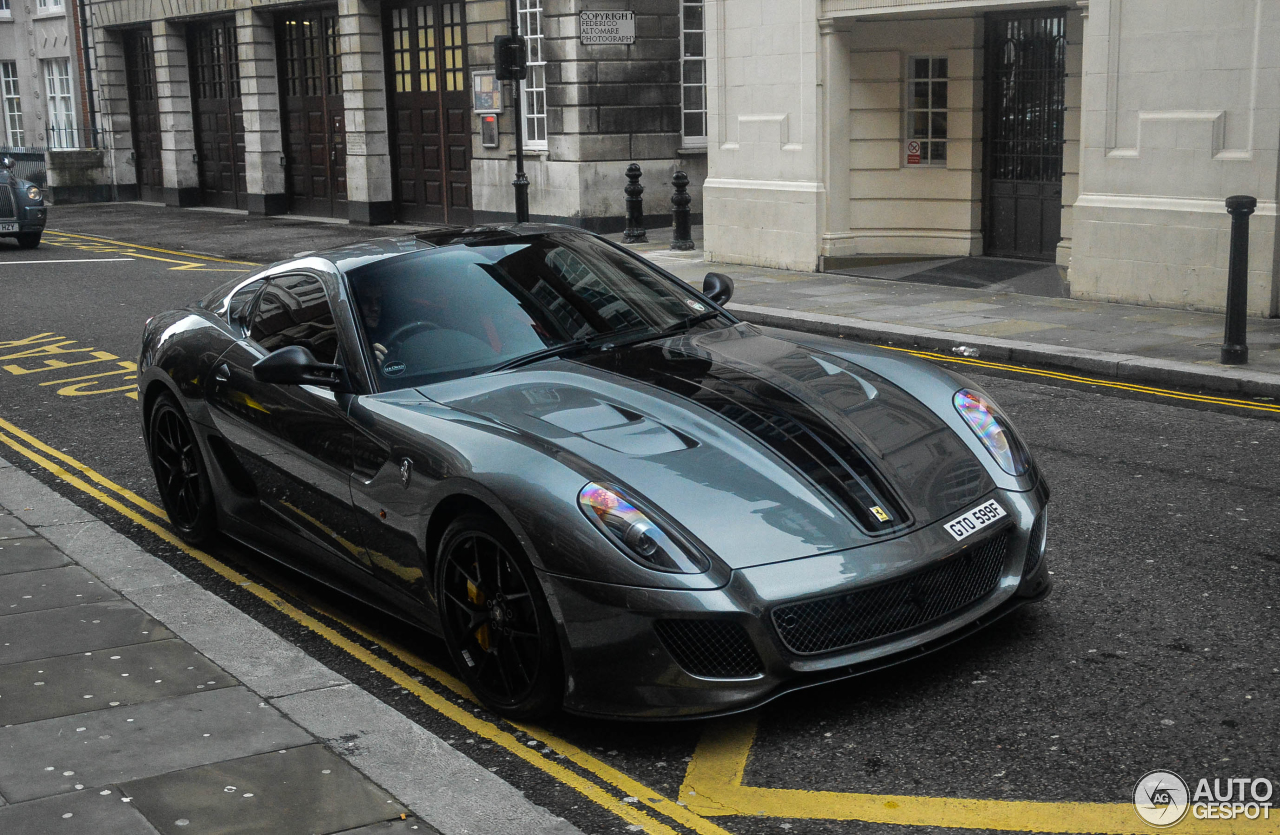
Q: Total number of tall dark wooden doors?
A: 4